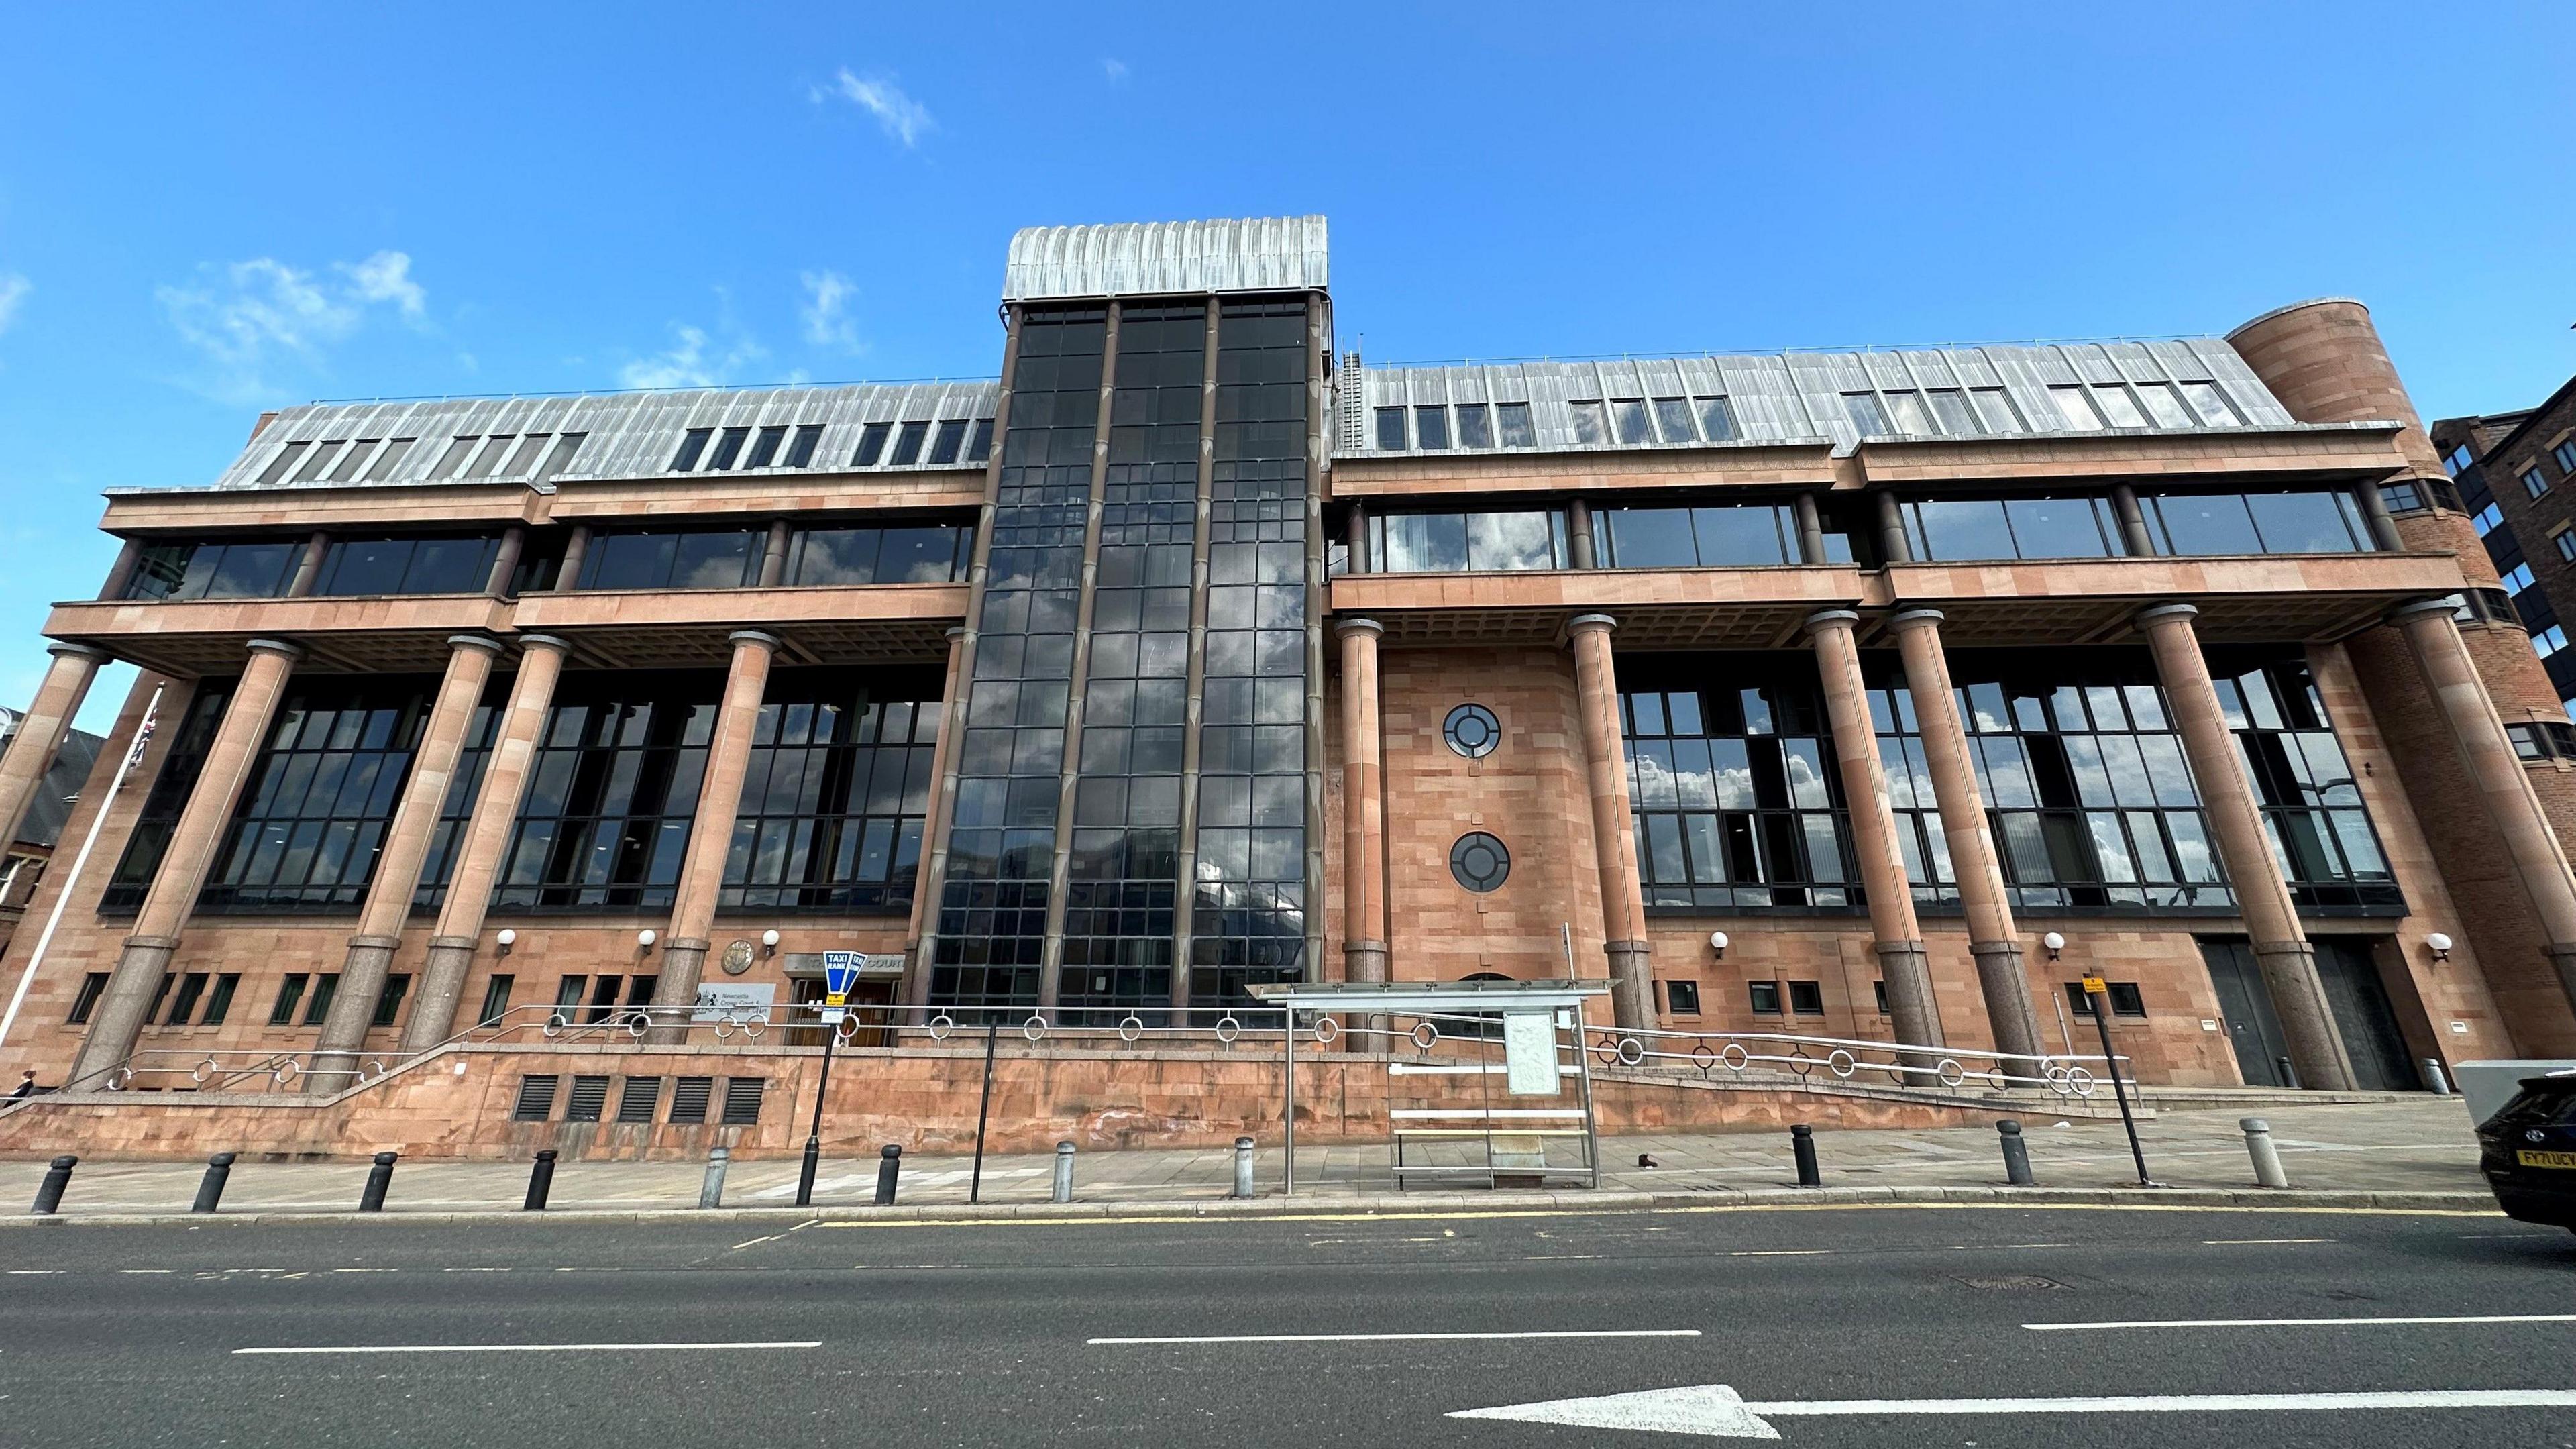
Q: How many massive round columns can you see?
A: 12